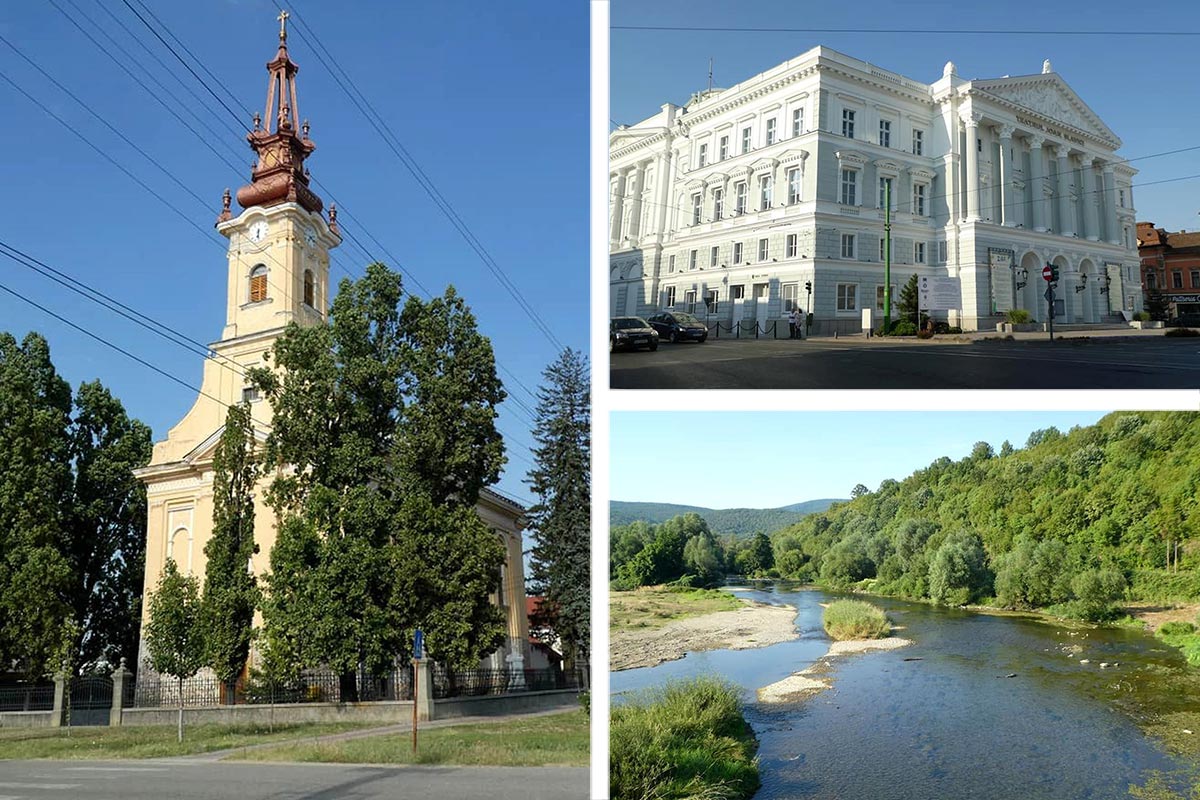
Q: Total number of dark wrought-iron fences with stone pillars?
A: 1